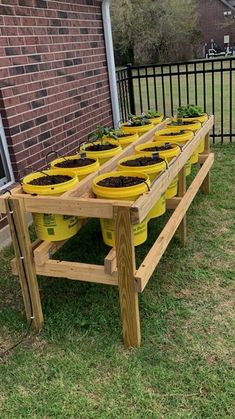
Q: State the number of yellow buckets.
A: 12